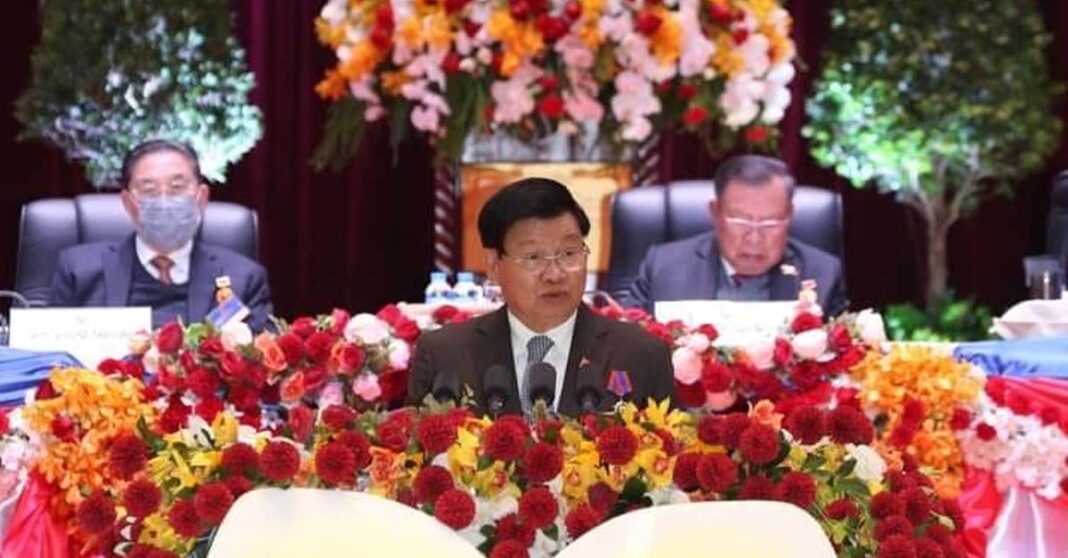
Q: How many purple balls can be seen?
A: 0